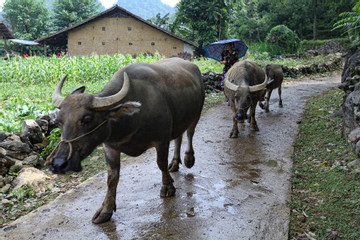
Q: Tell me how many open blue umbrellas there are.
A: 1